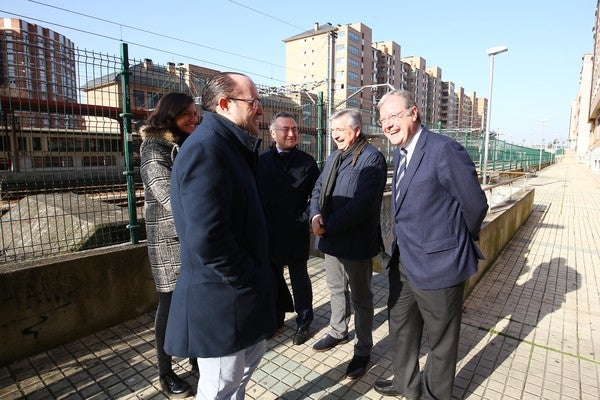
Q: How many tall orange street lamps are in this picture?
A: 0